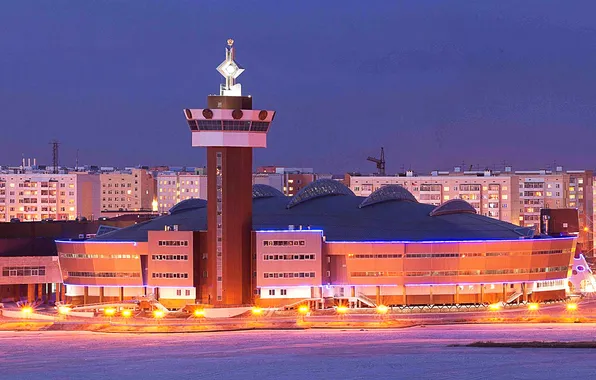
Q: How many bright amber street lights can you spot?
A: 13